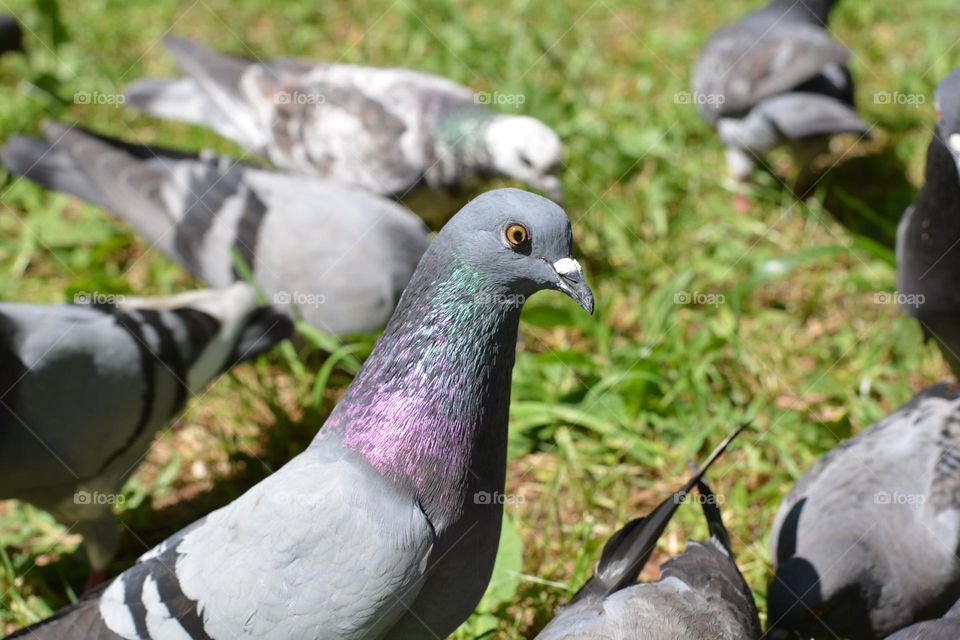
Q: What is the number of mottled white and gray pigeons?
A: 1